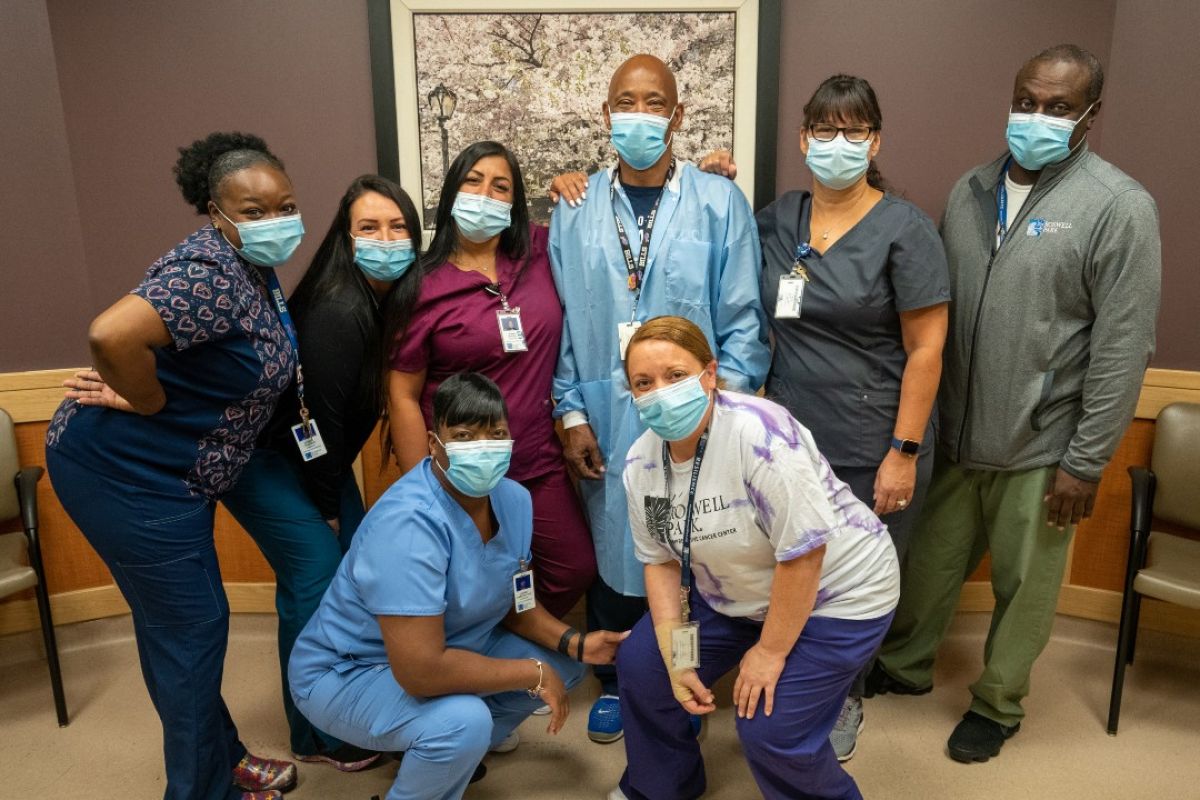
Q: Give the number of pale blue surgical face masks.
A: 8